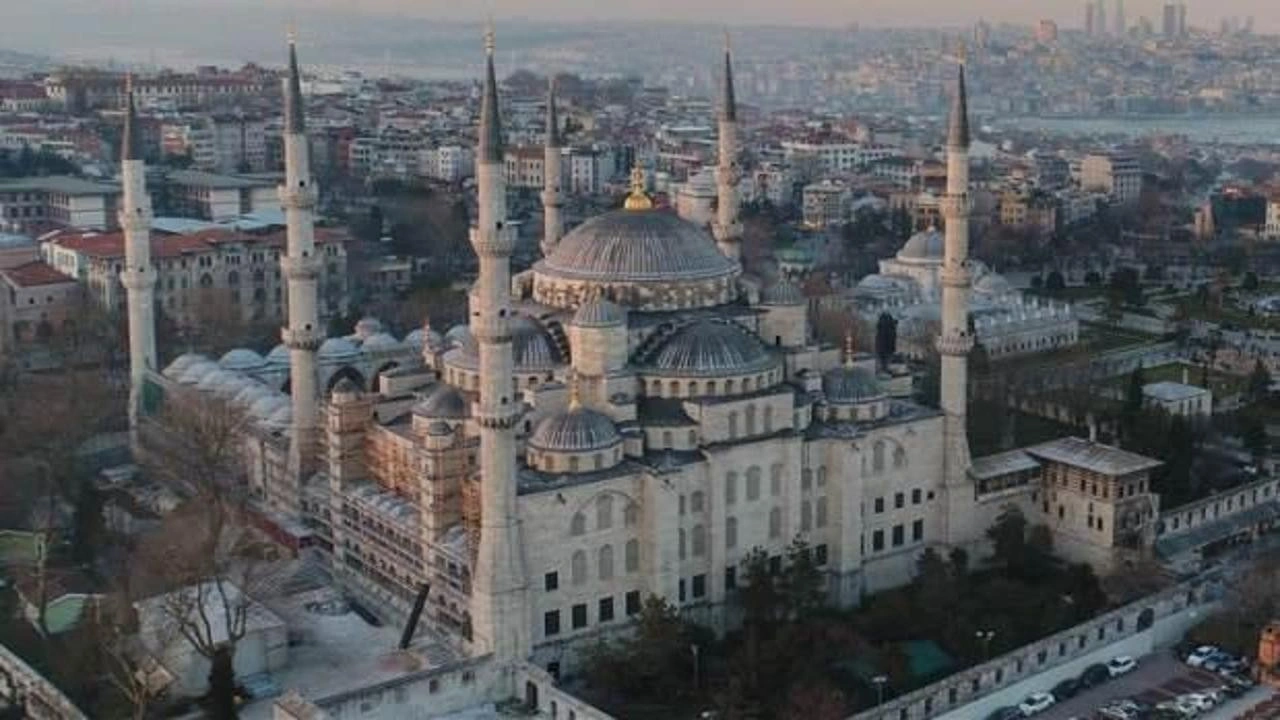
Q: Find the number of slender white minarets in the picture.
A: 6